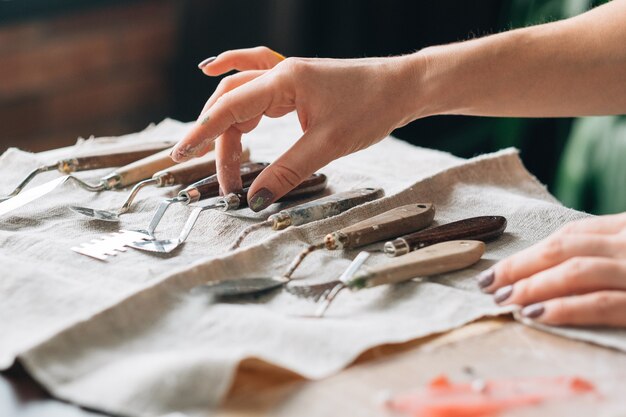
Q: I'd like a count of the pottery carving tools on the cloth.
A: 9